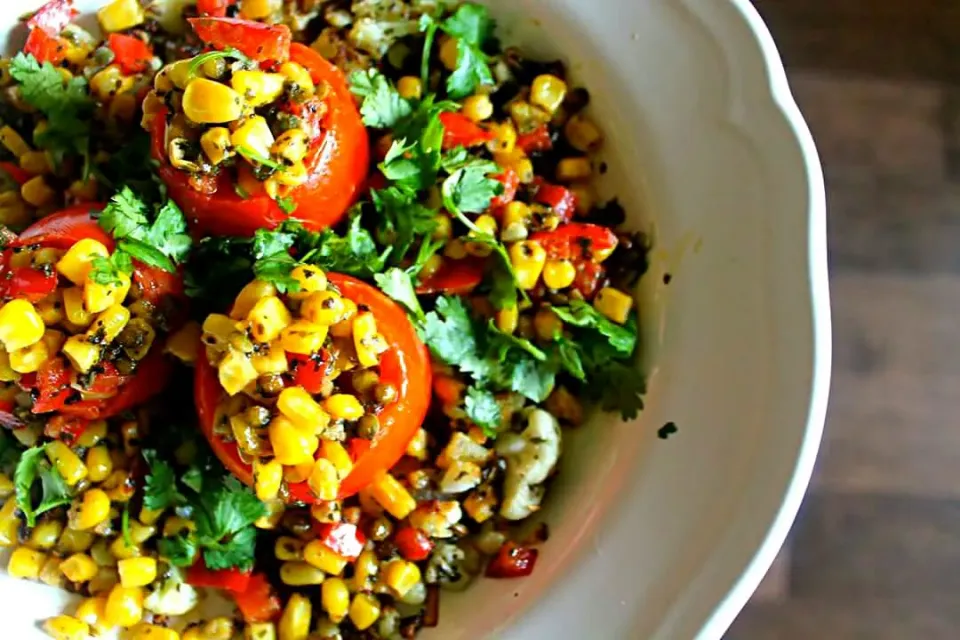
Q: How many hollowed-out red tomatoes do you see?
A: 3